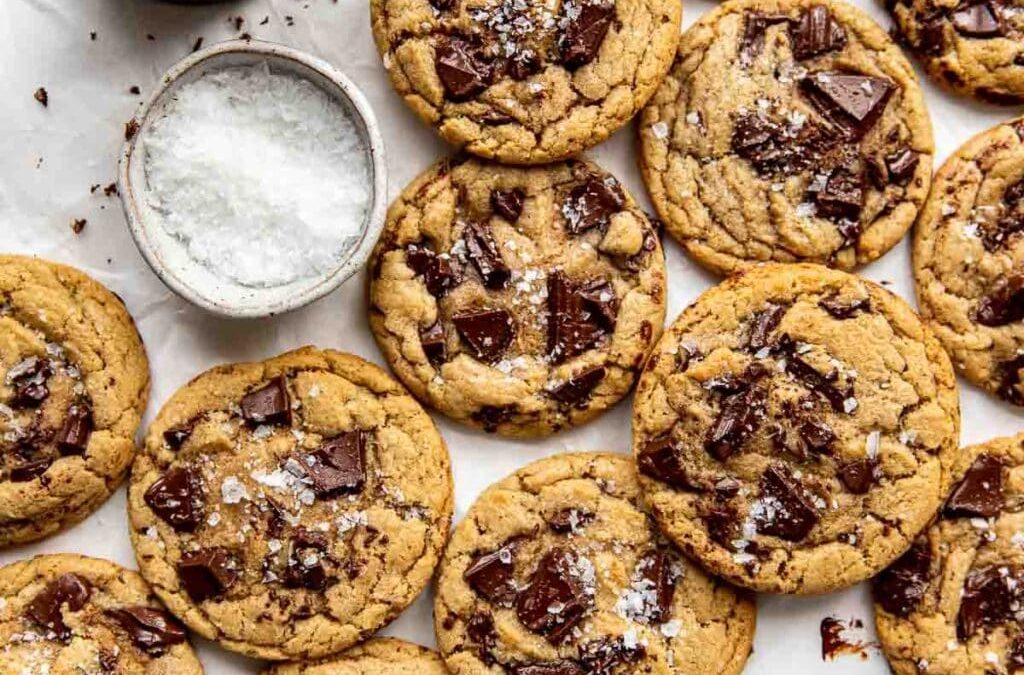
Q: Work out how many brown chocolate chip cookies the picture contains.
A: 12